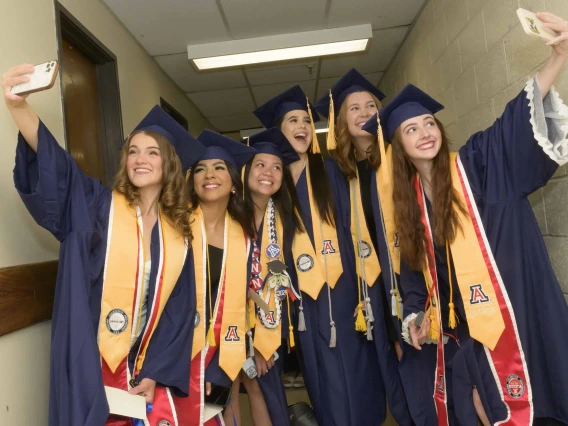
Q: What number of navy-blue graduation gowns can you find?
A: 6